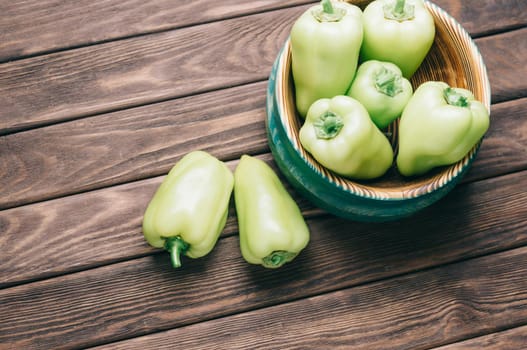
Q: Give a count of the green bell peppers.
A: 7